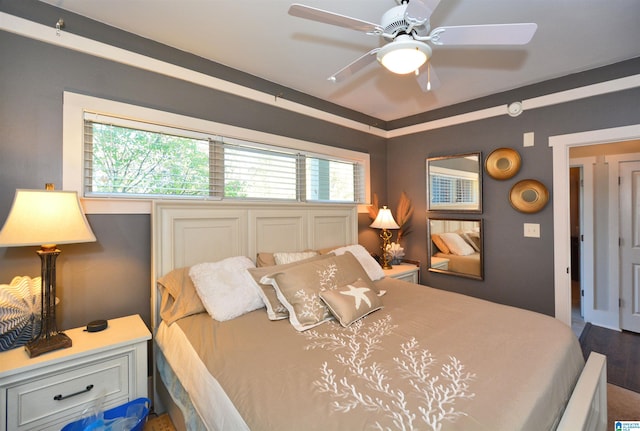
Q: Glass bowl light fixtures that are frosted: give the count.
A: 1